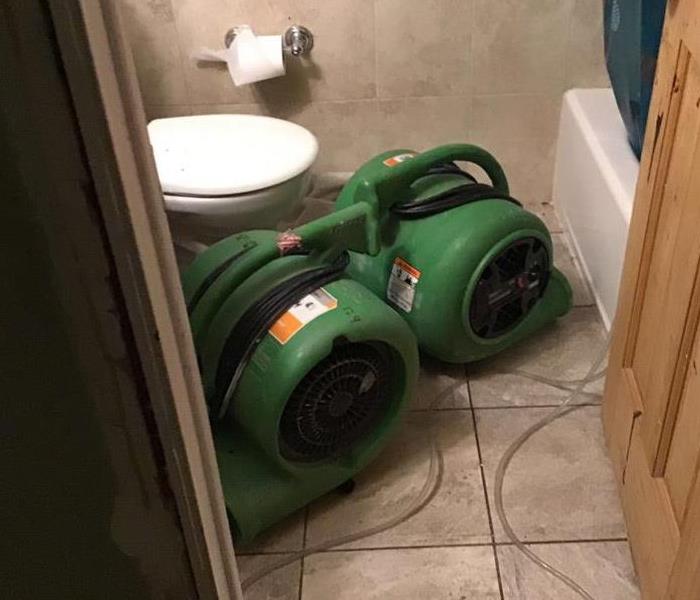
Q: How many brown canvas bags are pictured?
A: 0